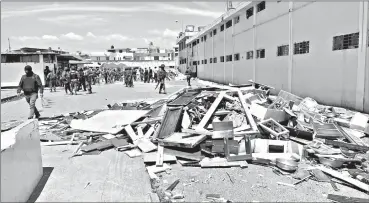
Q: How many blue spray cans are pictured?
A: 0